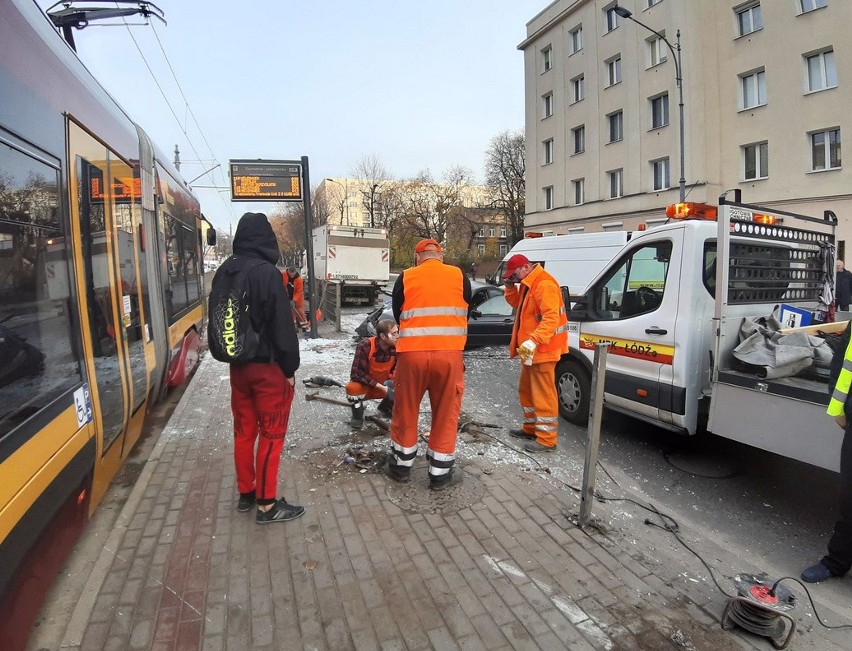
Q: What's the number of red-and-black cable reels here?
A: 1